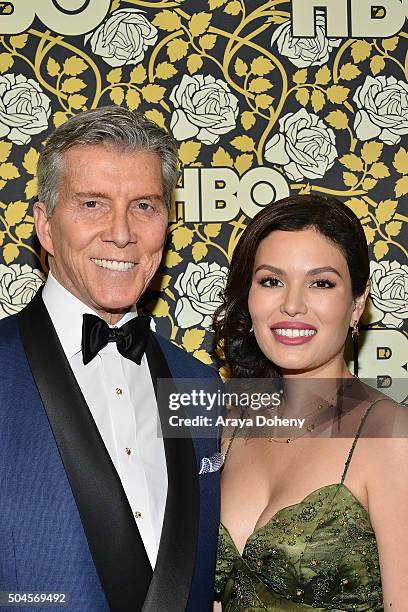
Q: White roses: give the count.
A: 9